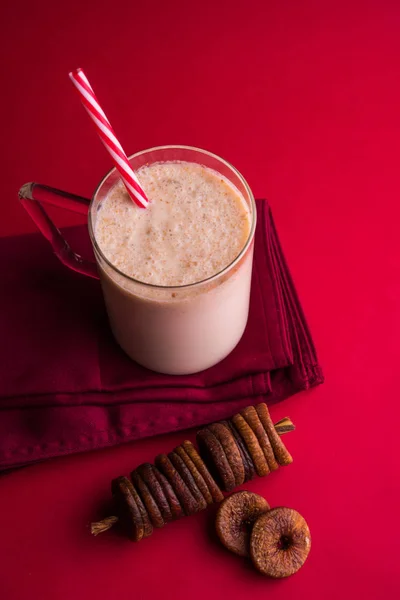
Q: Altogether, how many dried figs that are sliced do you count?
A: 2